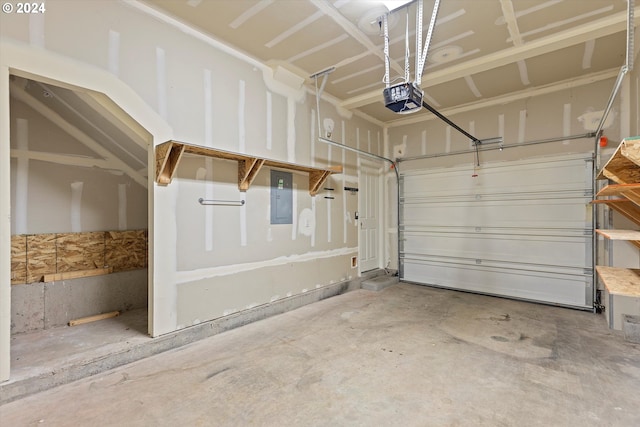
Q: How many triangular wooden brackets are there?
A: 3